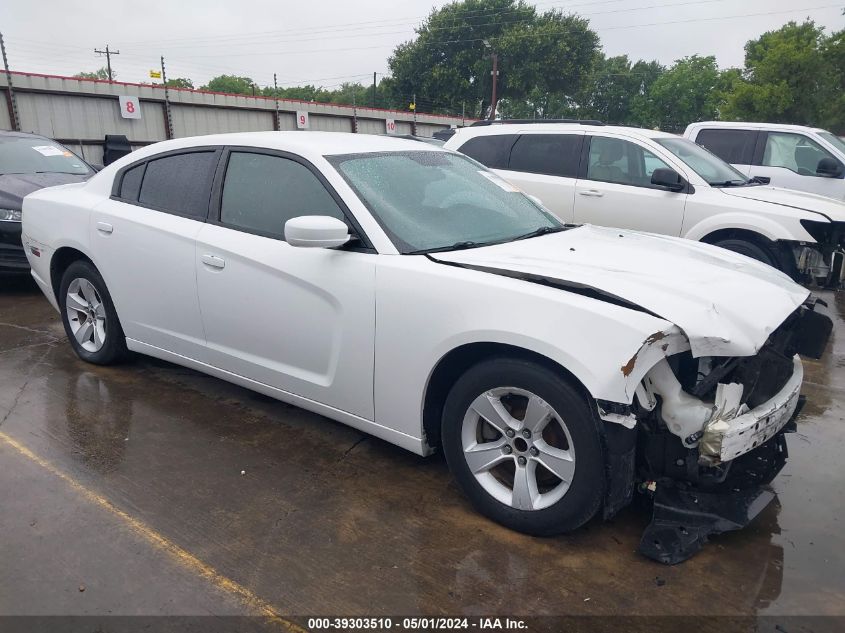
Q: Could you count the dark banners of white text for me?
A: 1